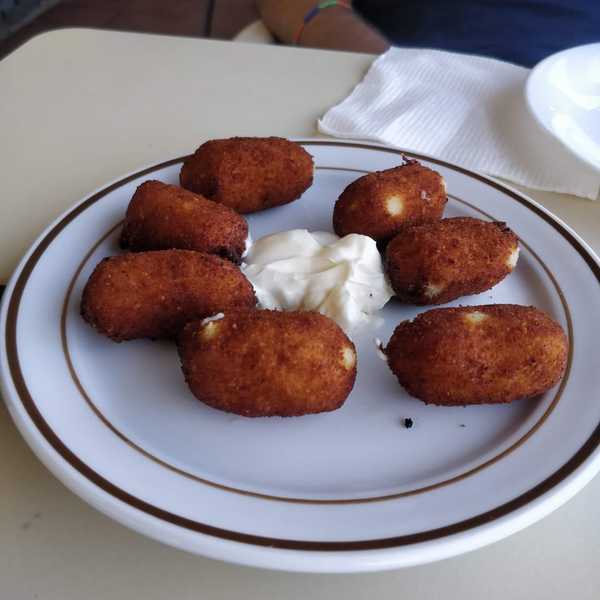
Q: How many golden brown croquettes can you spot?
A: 7